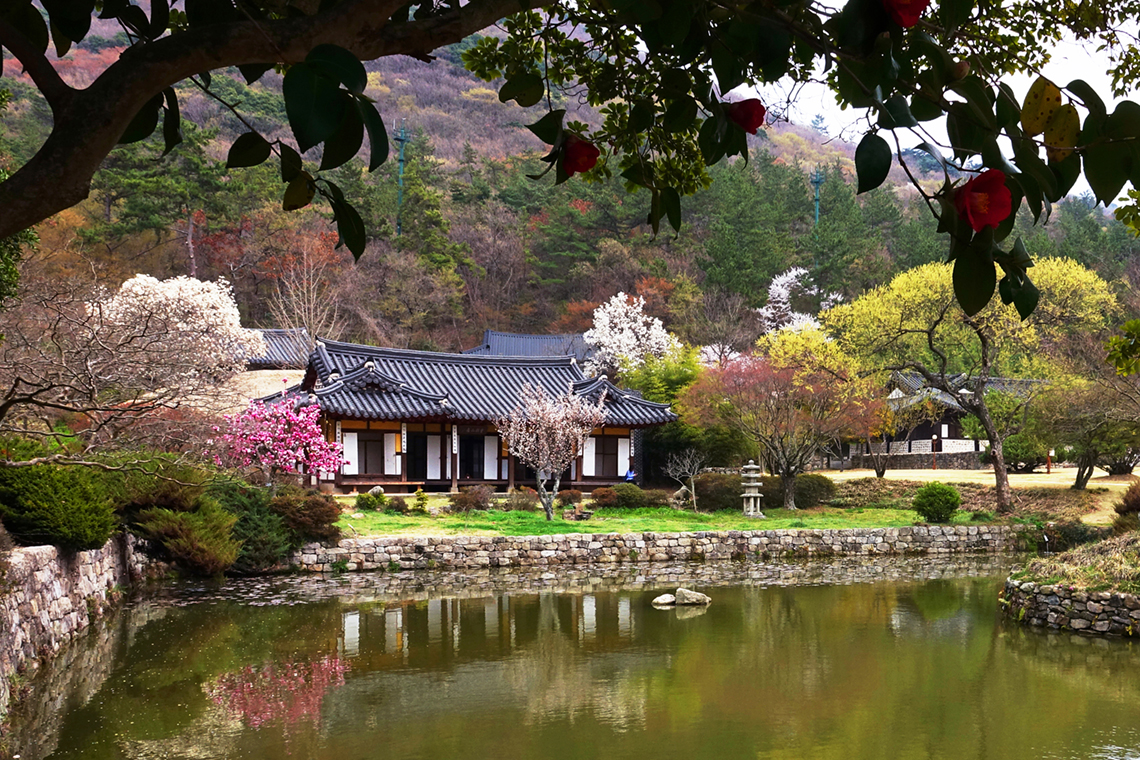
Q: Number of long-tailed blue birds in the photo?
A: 0